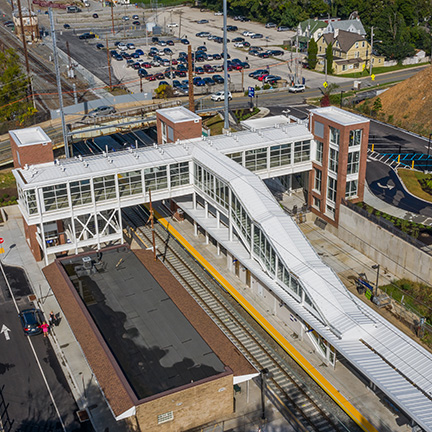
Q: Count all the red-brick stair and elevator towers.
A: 3